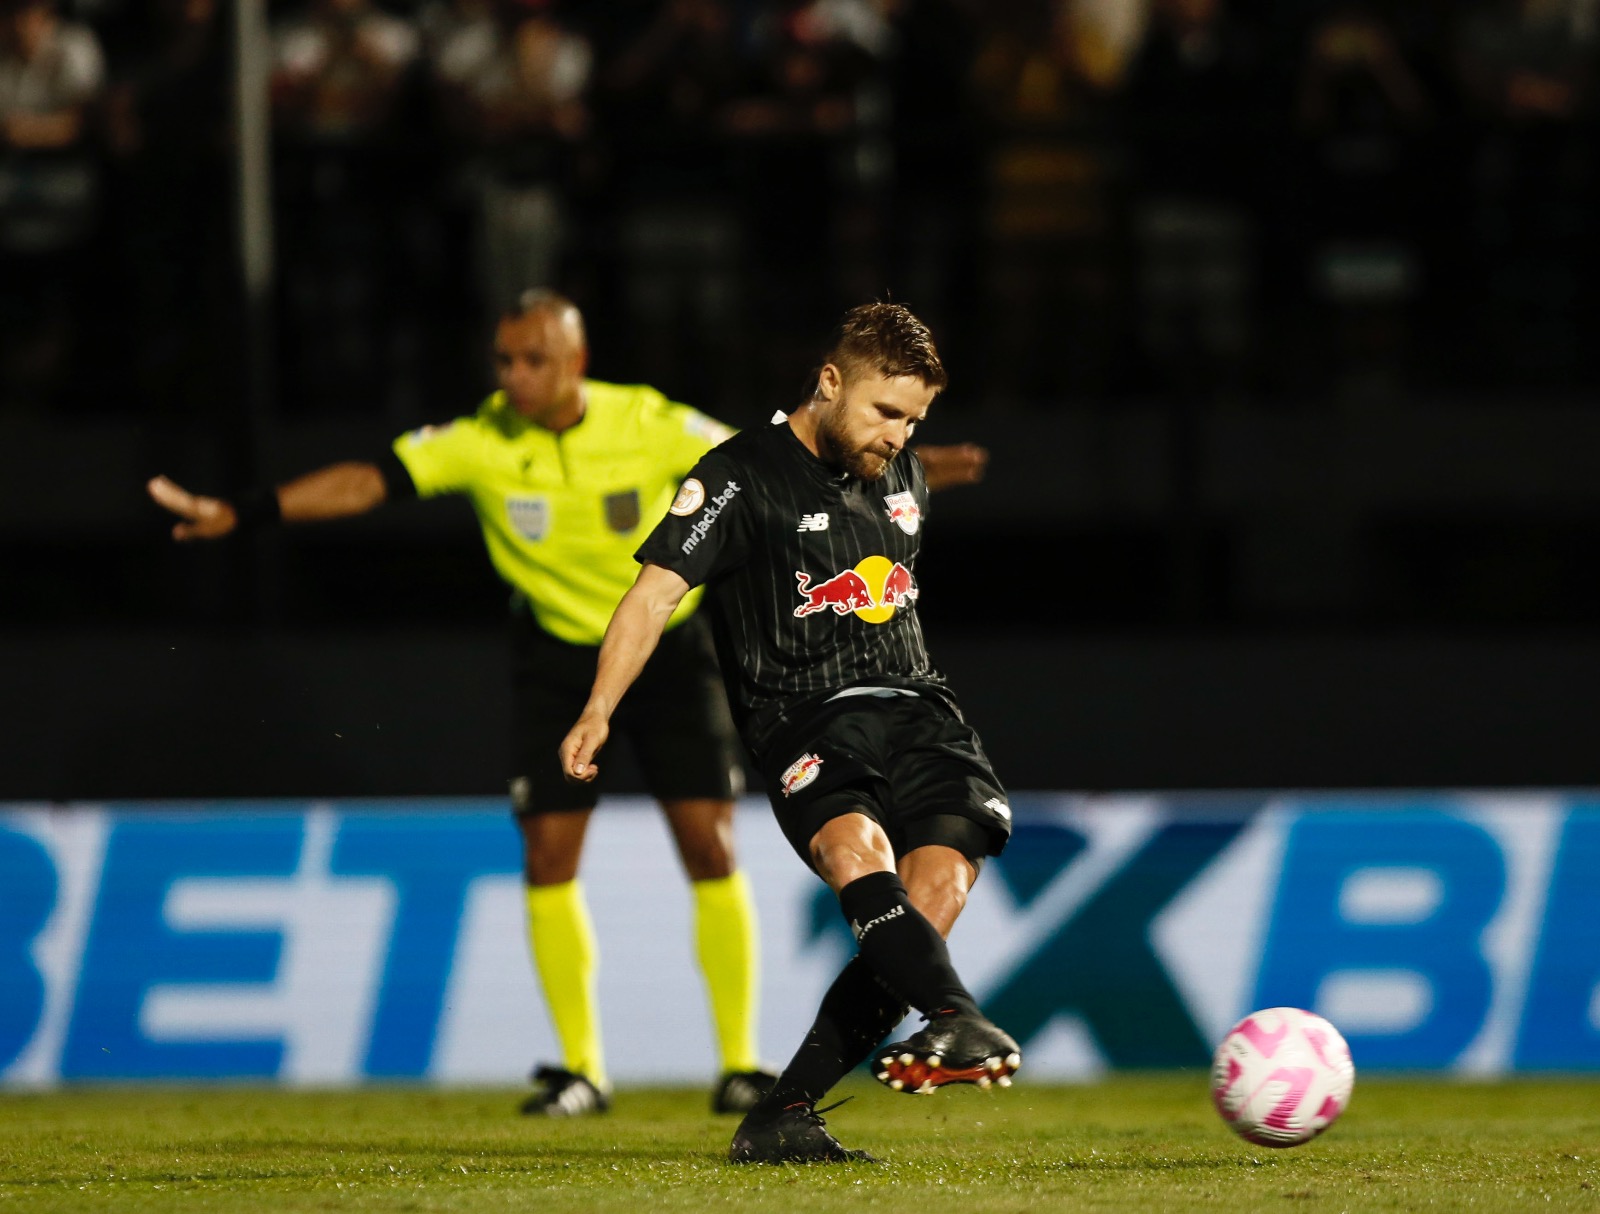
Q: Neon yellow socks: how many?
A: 2